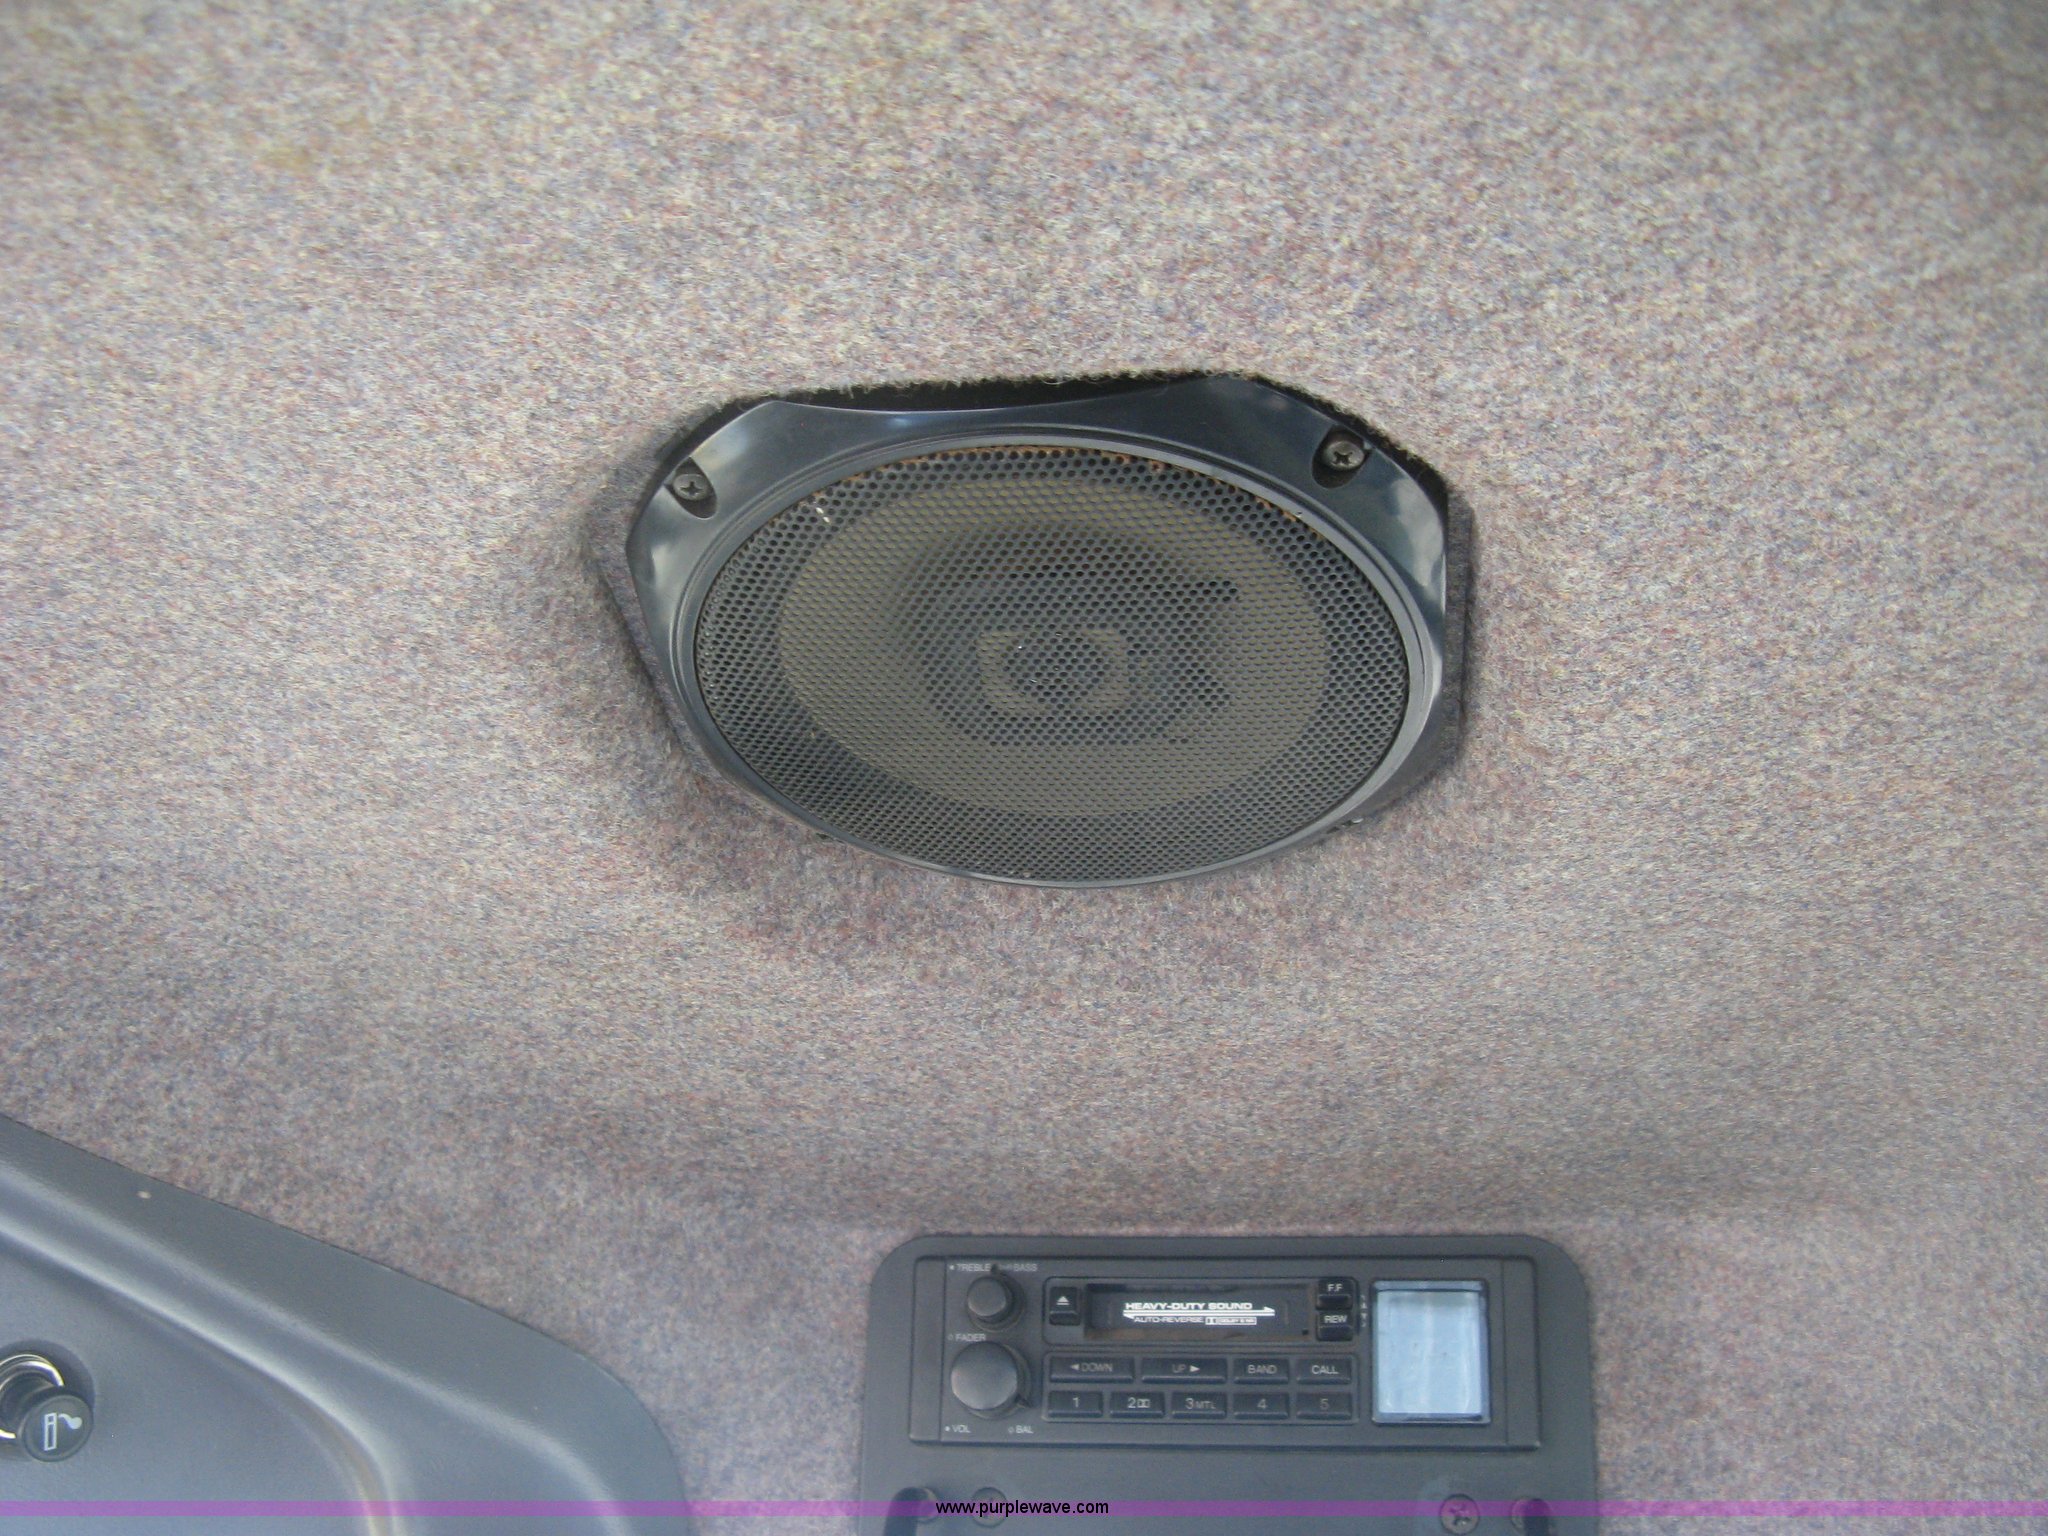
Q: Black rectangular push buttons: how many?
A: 12